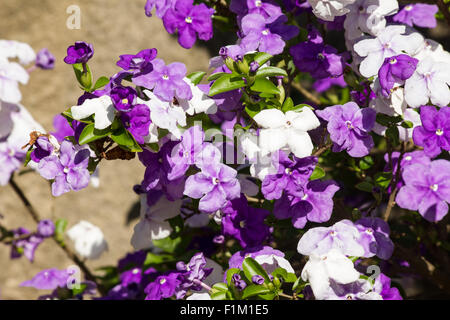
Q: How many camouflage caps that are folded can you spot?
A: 0